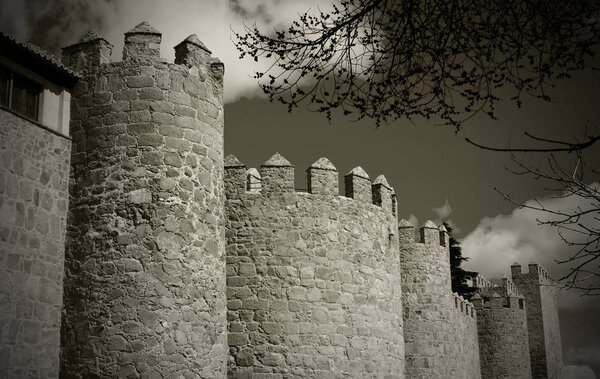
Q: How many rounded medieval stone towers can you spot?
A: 4